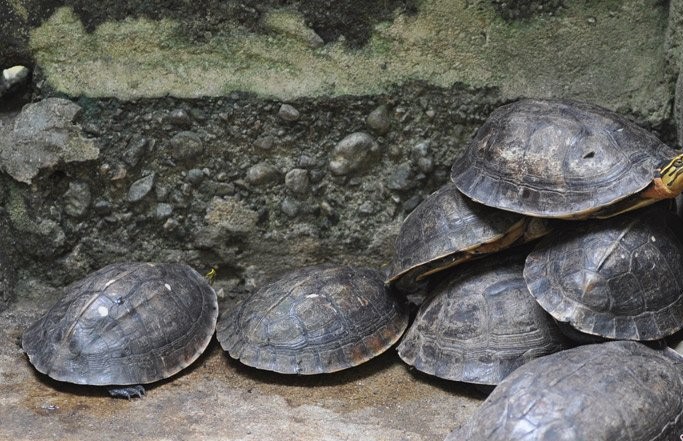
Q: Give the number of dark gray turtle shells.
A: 7